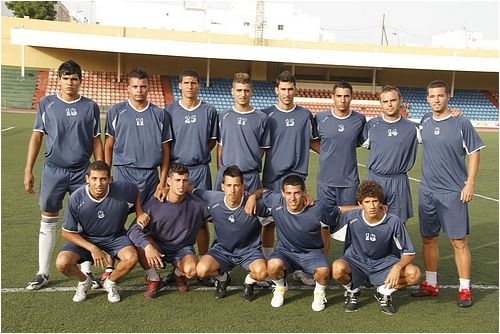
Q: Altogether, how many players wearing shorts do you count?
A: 13